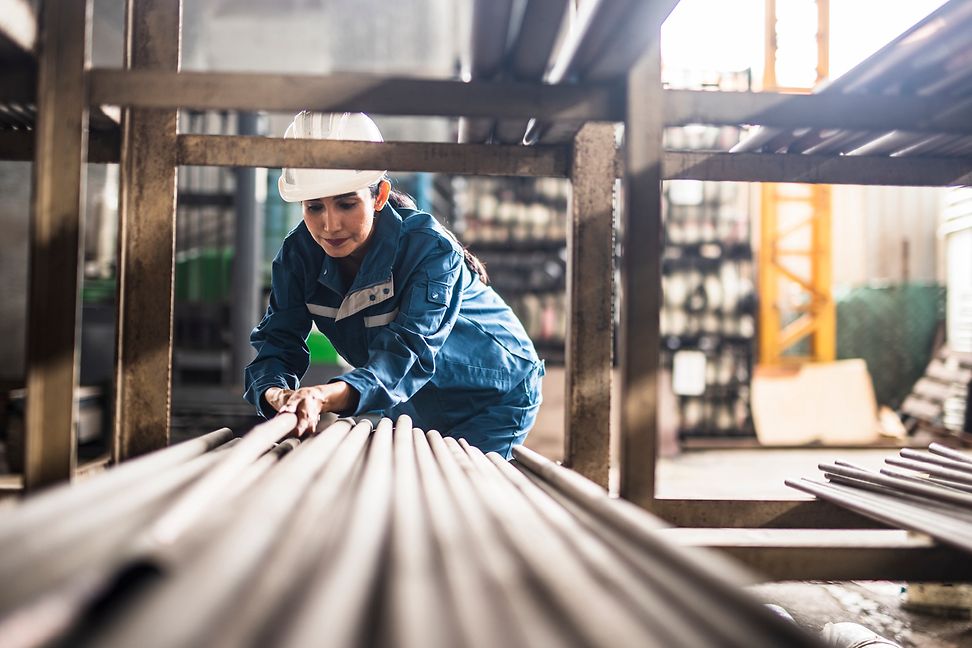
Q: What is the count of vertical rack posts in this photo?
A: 4